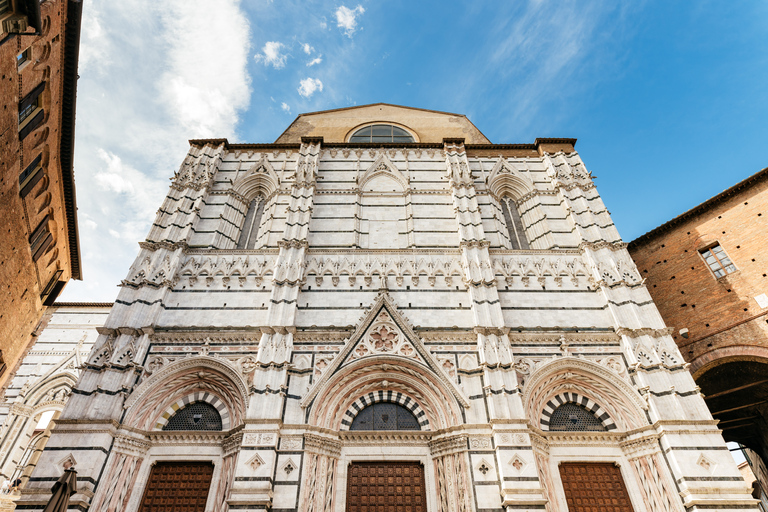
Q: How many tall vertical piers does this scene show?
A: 4